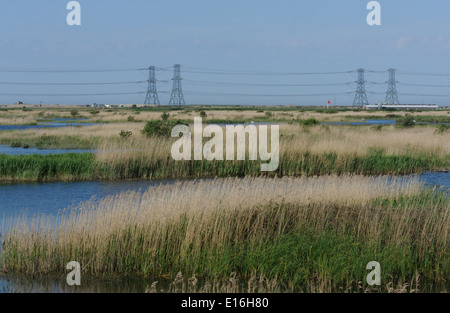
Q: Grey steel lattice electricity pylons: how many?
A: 4